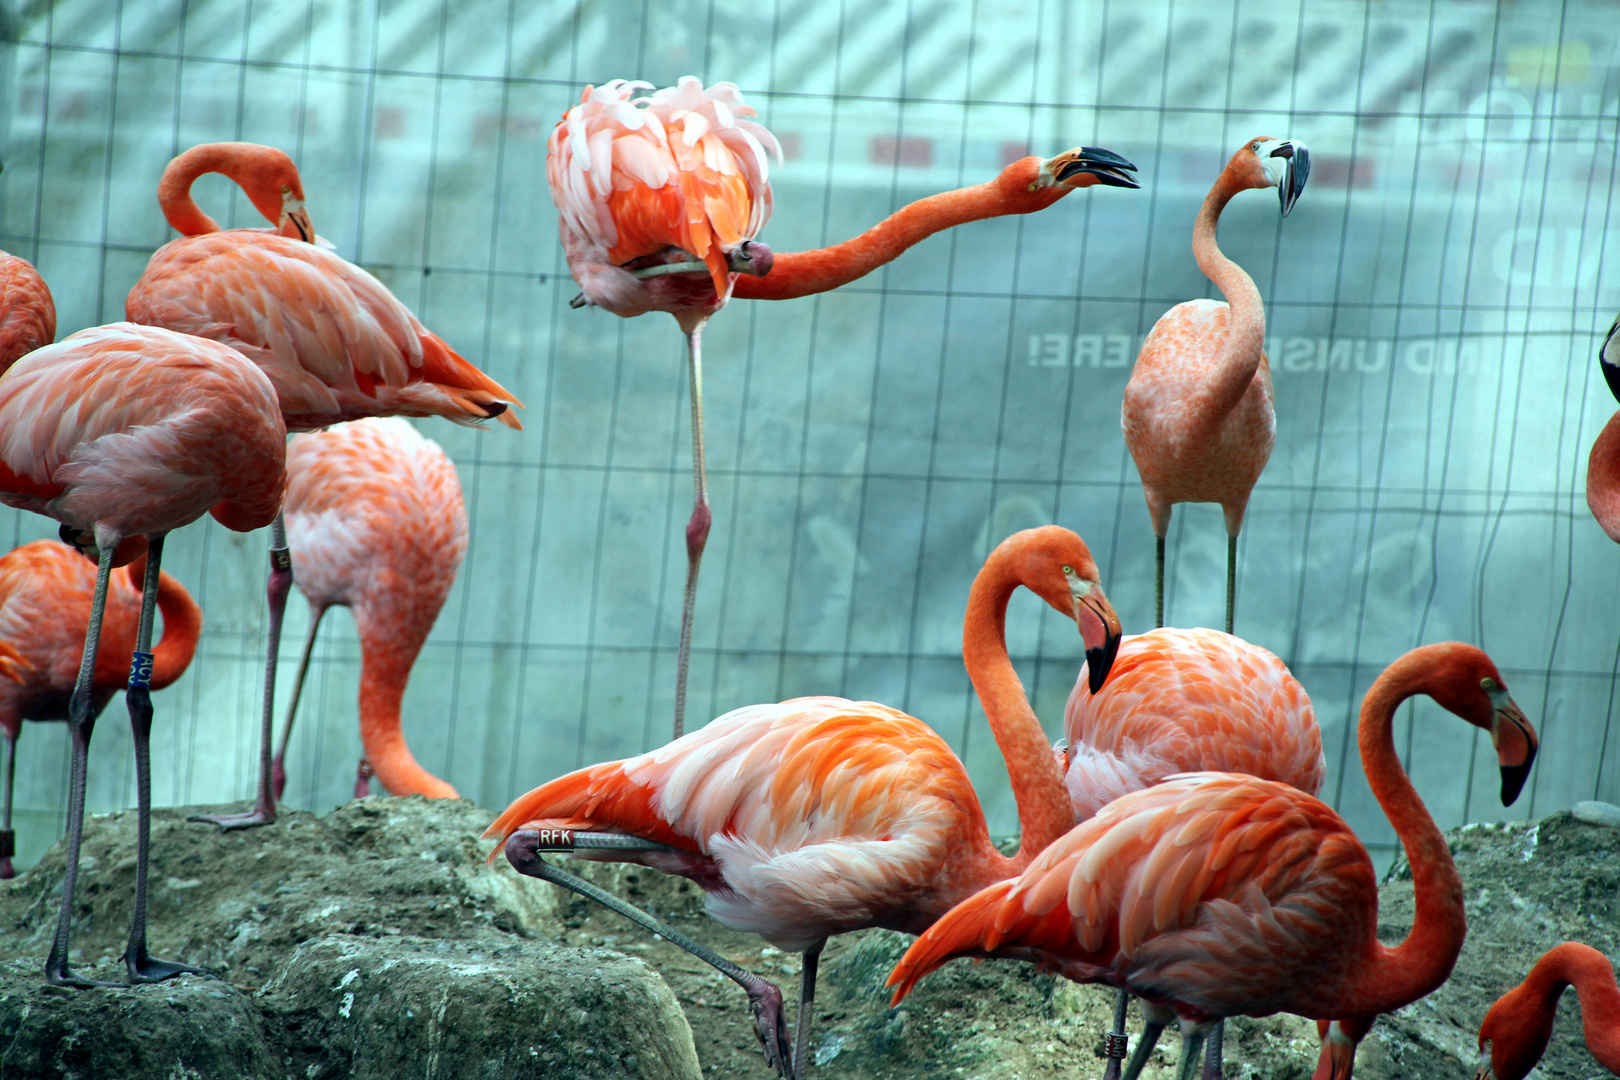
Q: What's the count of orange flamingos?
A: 12